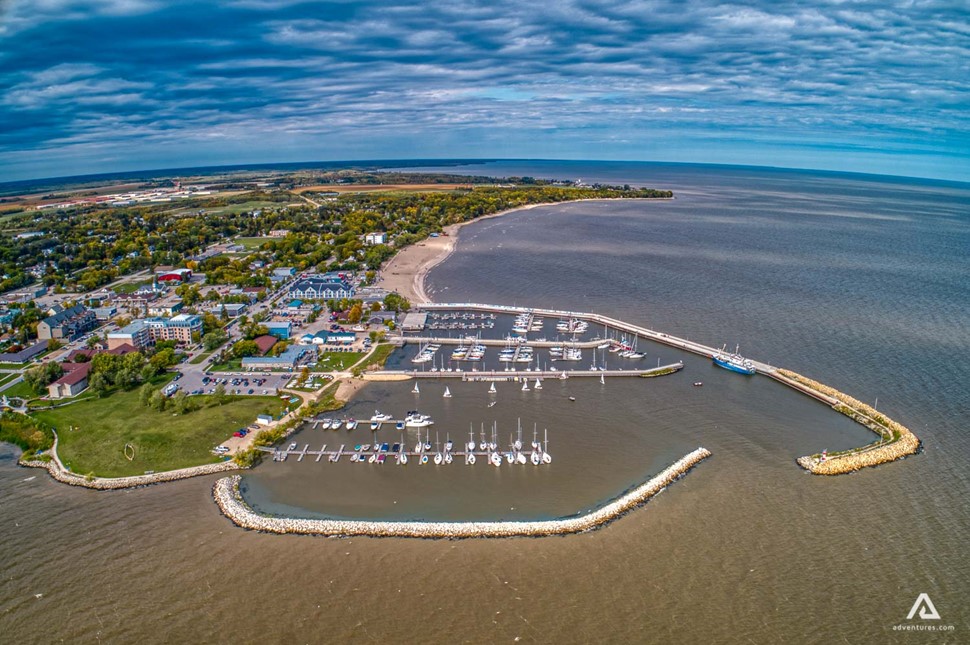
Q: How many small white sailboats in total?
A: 7